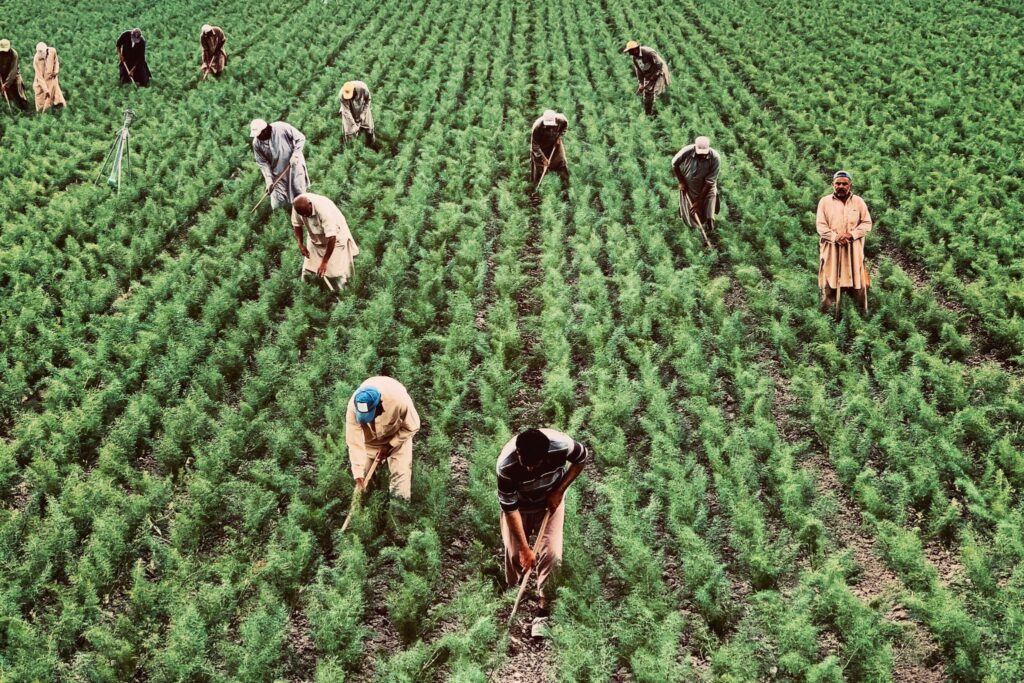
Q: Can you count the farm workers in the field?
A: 13